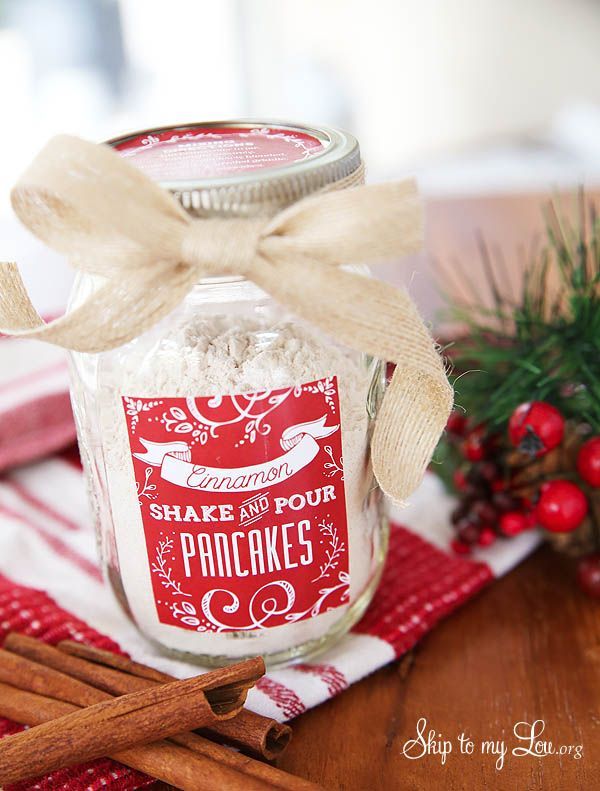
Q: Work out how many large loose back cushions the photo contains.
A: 0